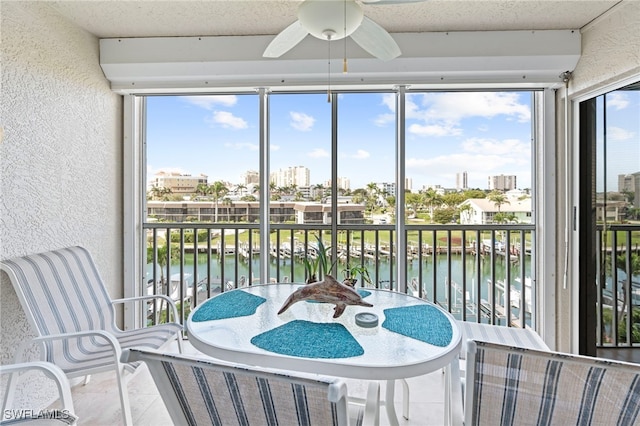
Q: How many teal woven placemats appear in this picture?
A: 4